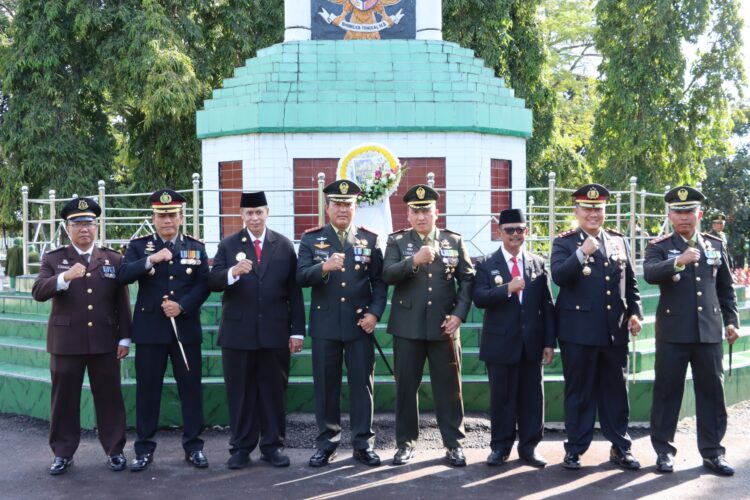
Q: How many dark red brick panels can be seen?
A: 4